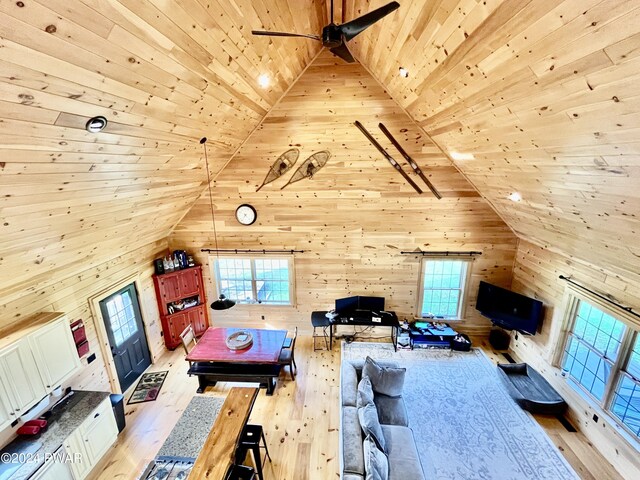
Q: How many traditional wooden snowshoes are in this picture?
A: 2